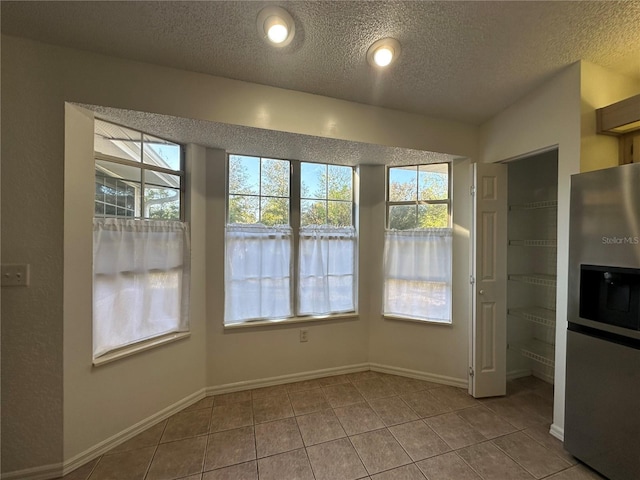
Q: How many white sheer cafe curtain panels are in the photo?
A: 4